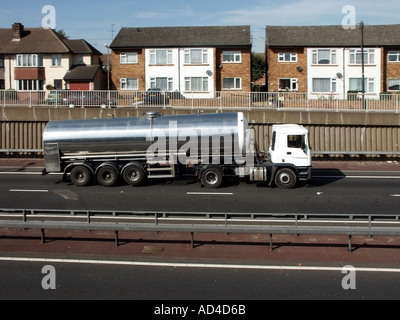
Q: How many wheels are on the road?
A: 5